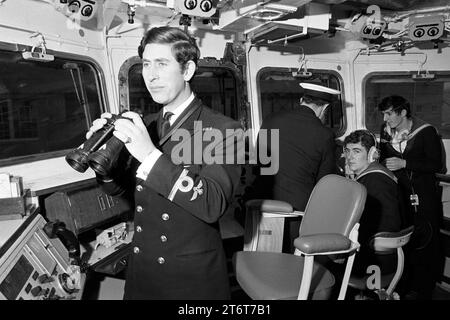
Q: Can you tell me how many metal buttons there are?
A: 7